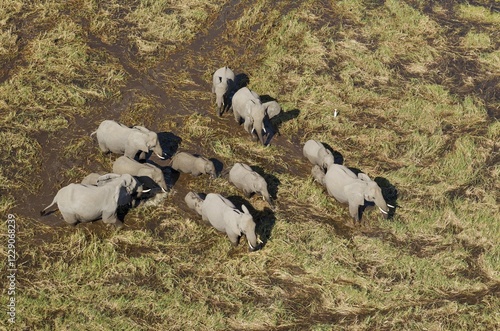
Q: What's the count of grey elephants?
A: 13